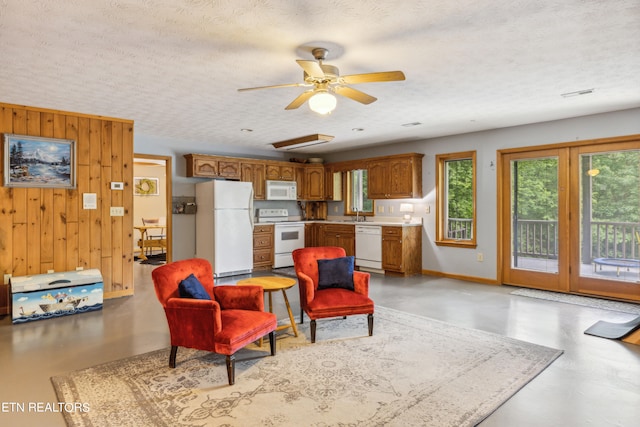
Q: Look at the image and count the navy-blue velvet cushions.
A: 2